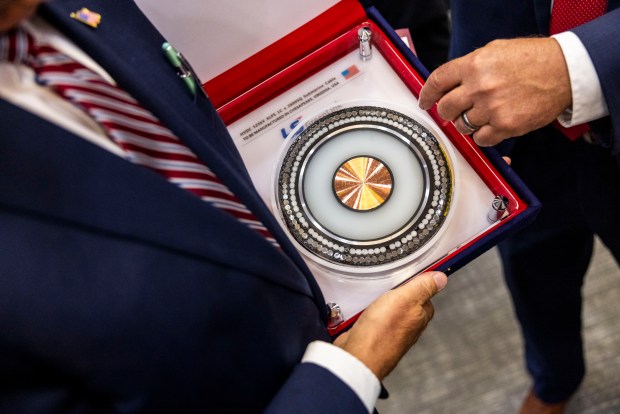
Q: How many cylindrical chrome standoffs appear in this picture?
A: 3